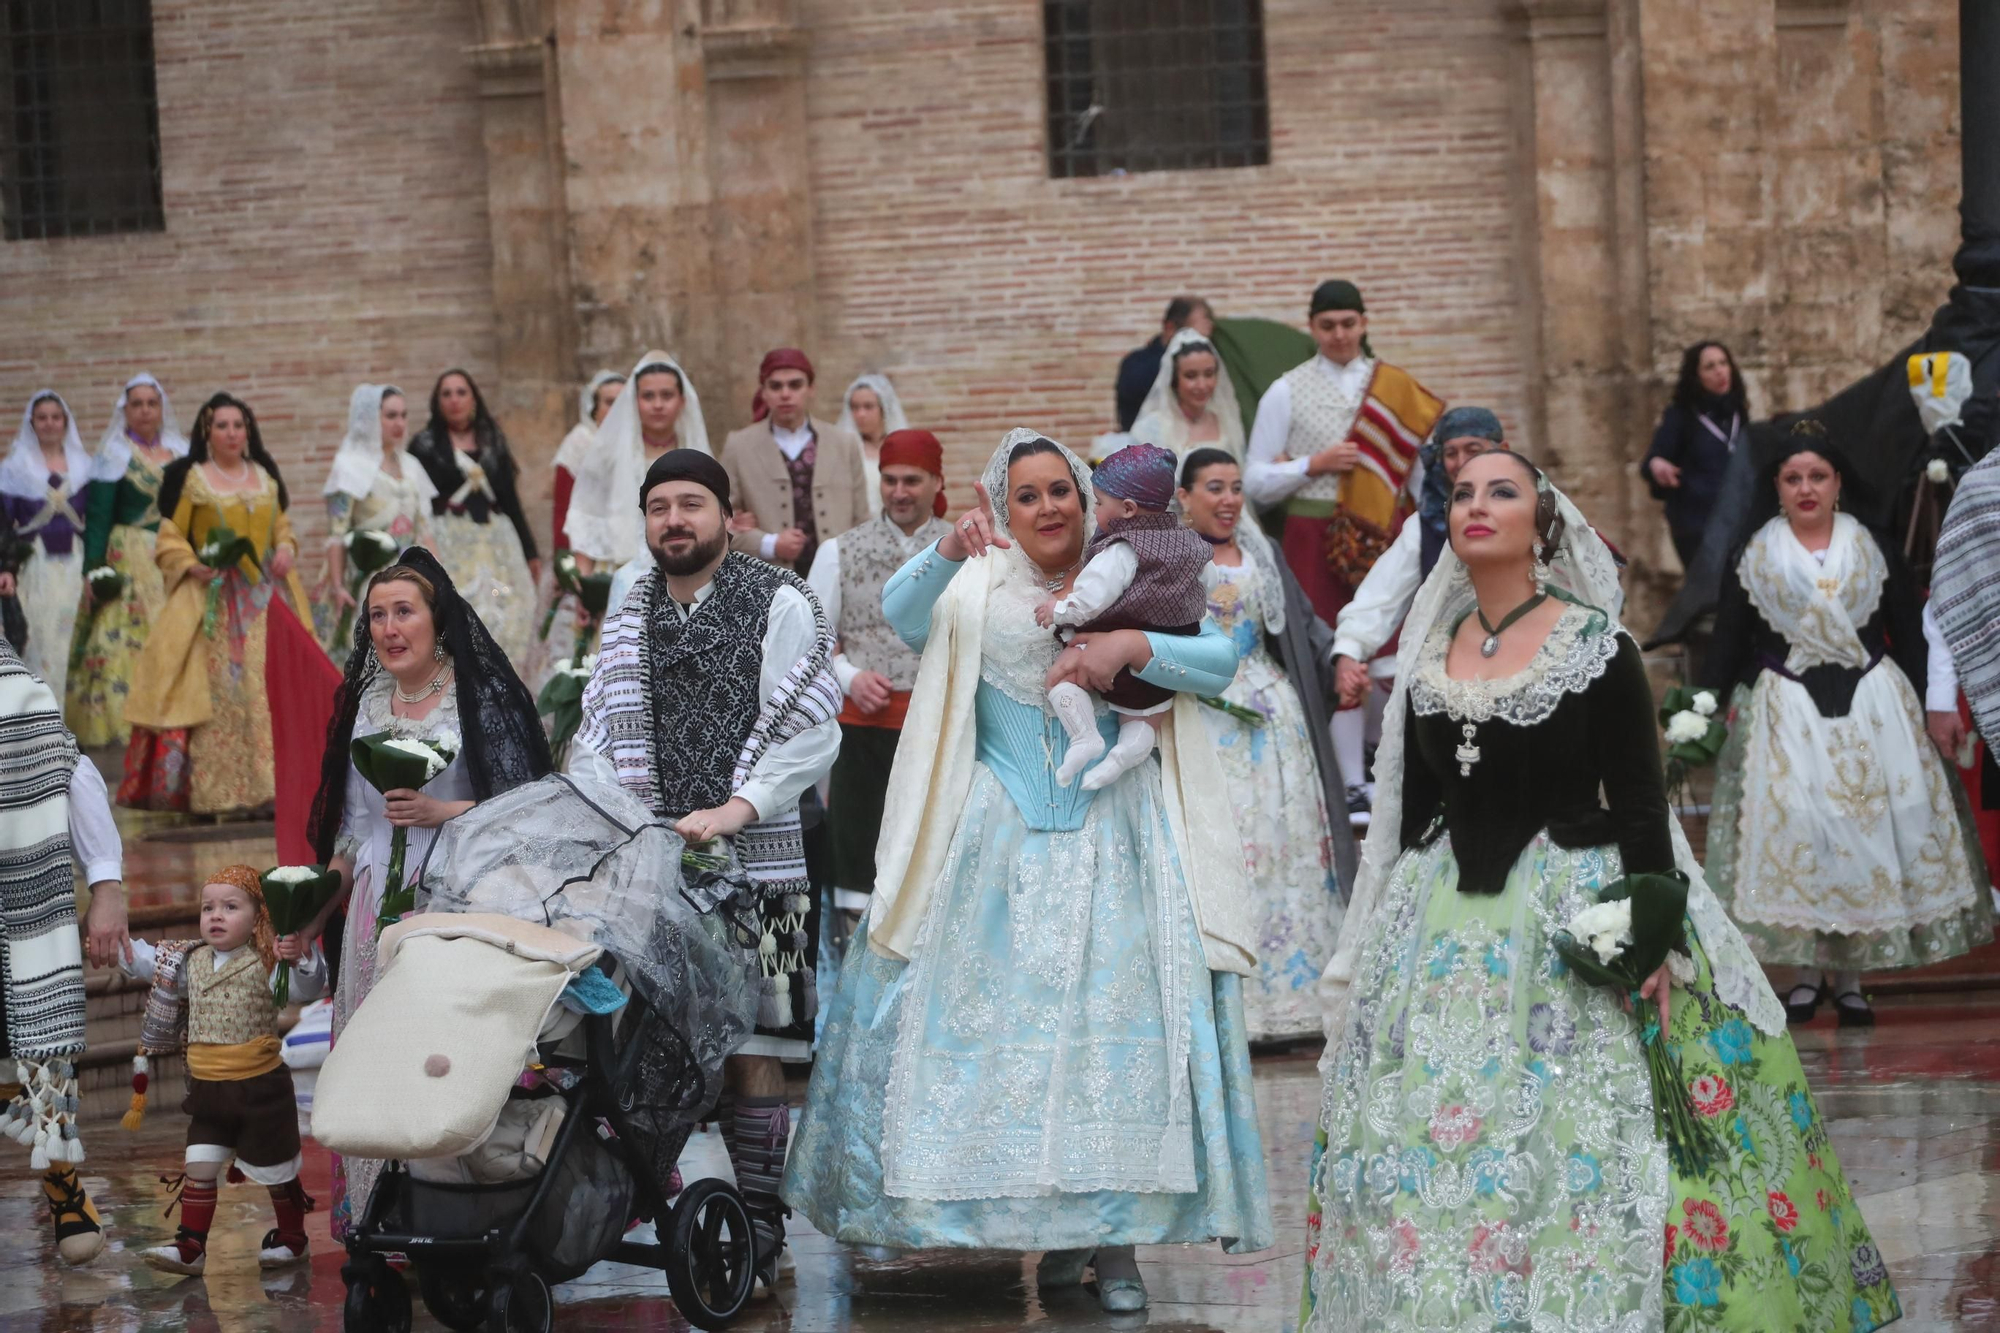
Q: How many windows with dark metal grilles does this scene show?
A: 2